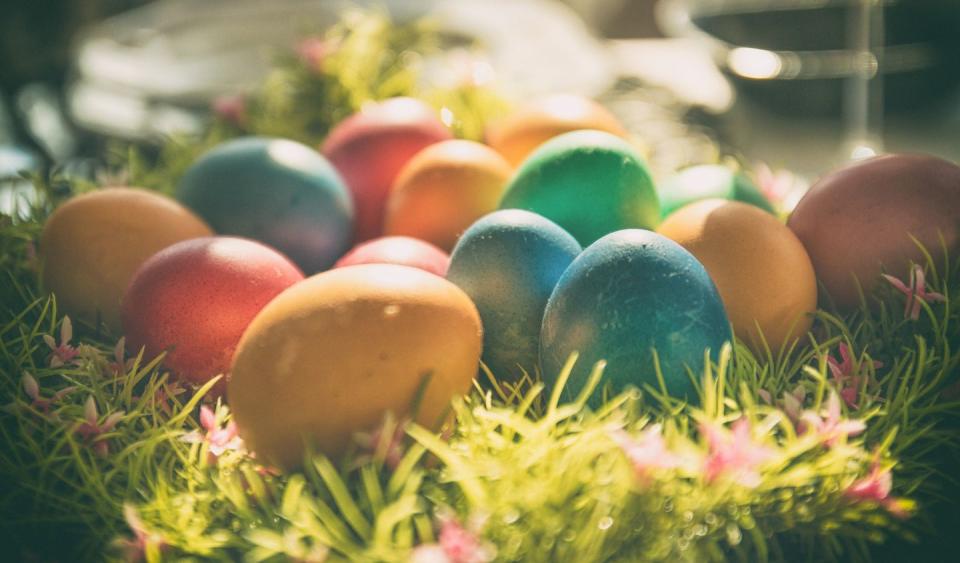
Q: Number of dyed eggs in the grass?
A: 14